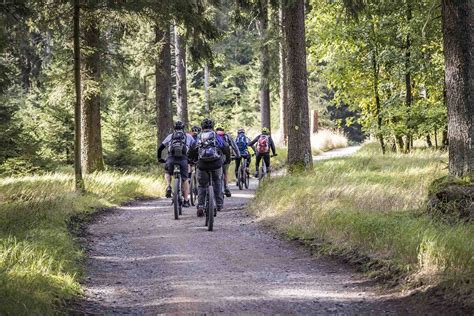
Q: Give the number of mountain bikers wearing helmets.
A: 6